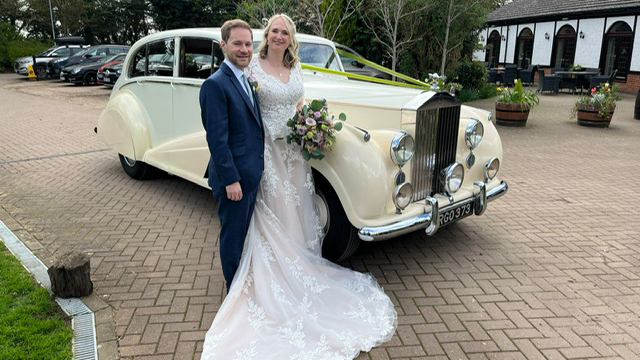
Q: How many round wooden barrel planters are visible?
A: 2